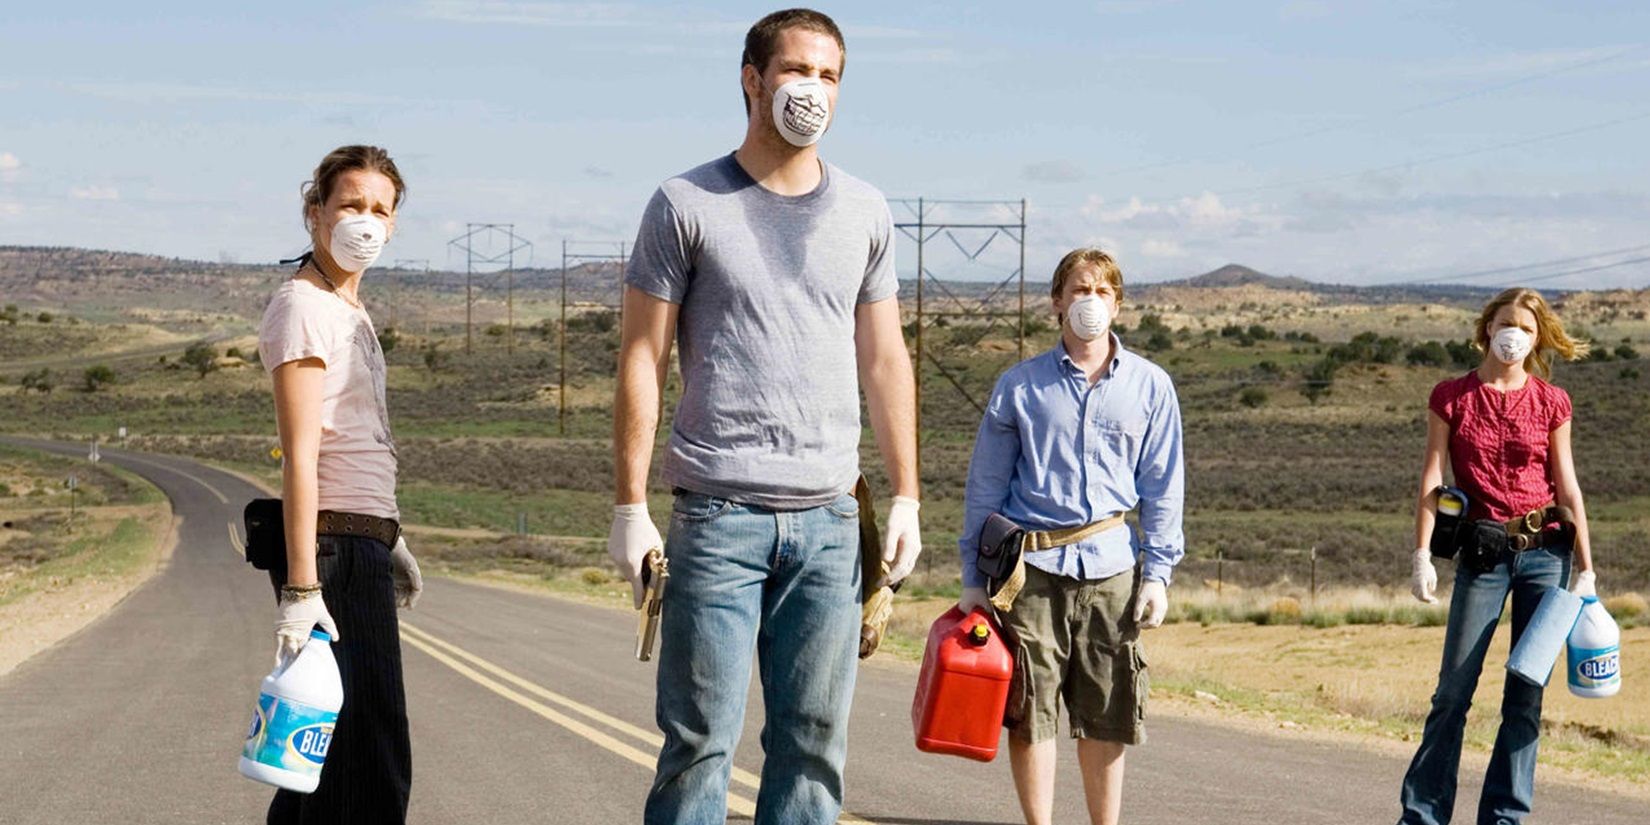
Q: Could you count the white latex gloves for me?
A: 8